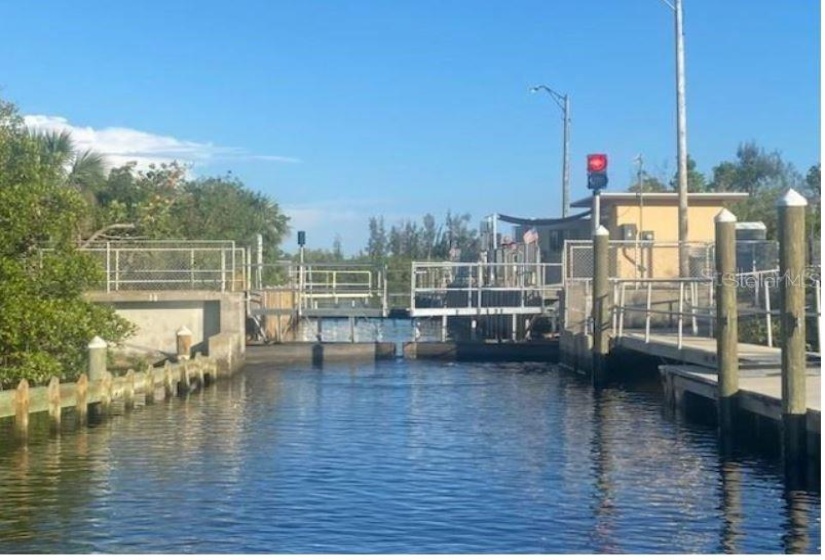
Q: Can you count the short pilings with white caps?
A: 2